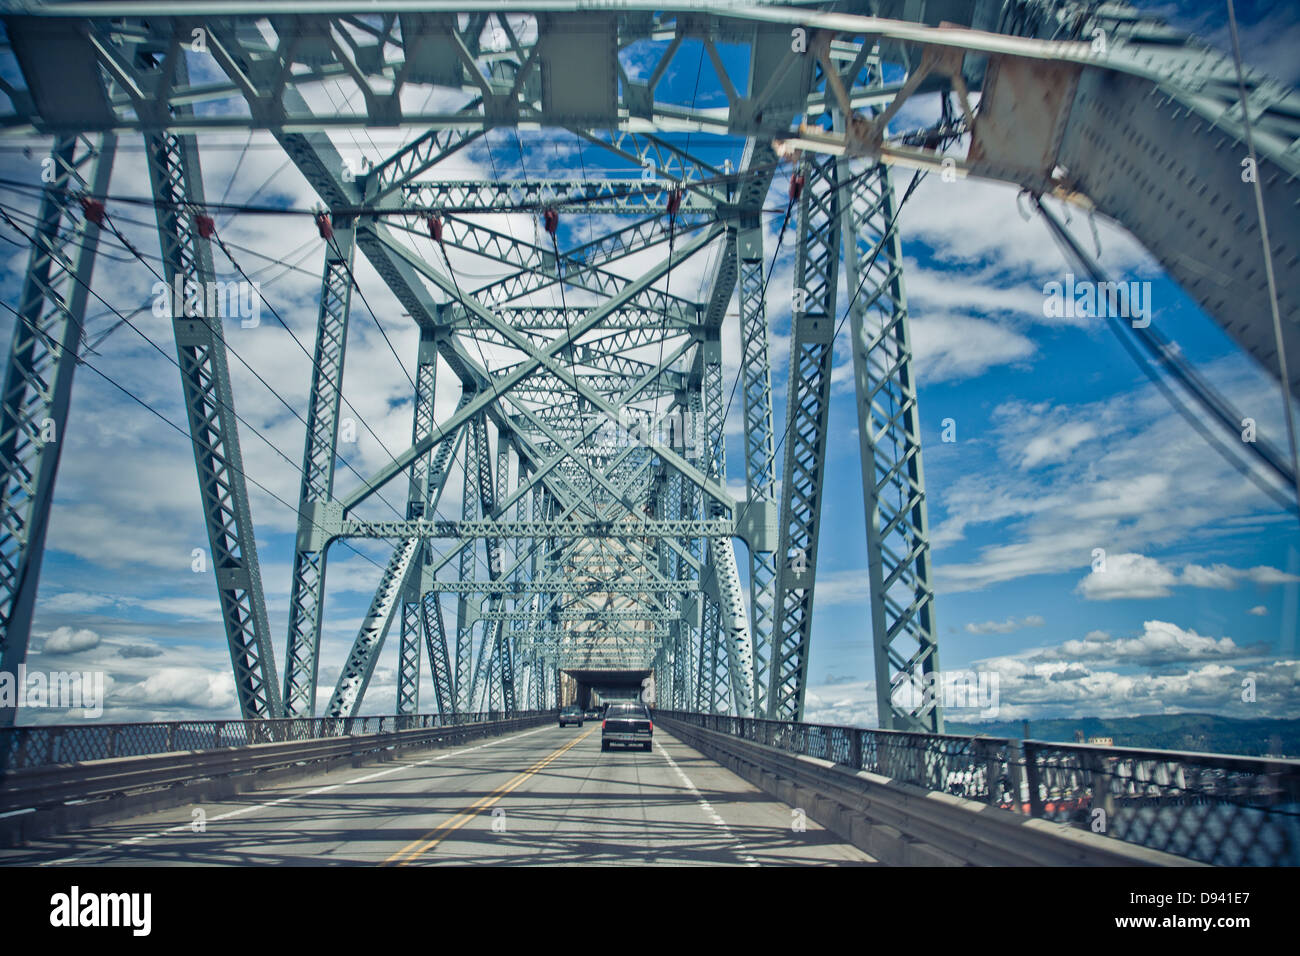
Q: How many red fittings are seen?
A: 7